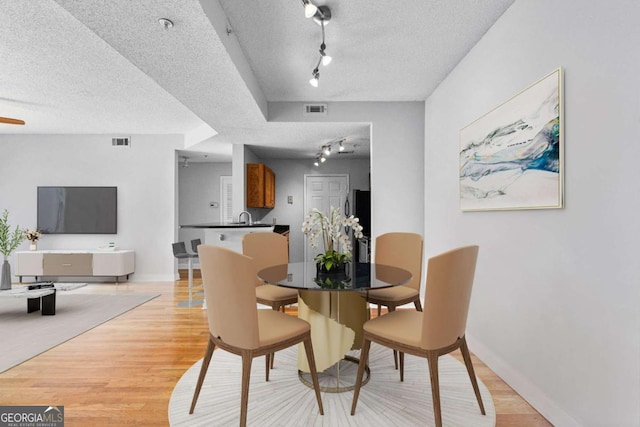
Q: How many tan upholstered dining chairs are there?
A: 4